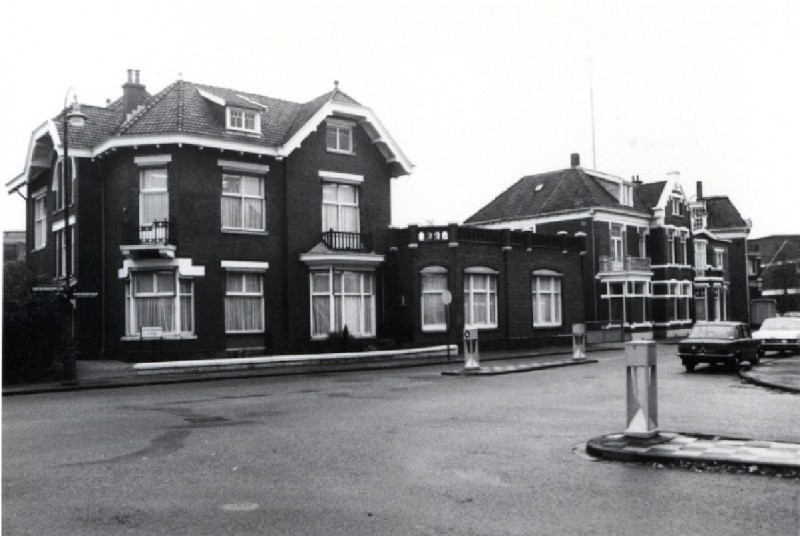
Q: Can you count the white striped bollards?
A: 3